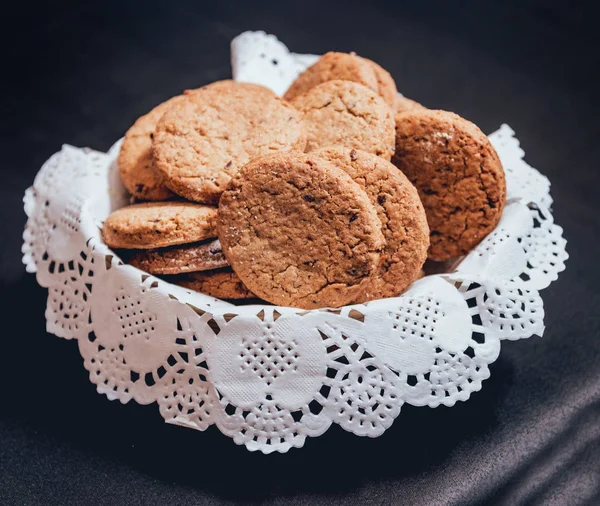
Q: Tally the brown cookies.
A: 12